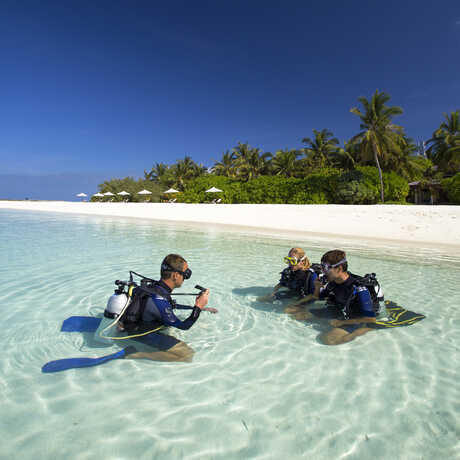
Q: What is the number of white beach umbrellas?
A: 7